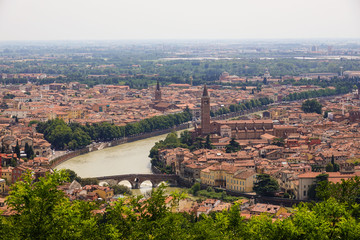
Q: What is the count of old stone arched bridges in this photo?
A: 1